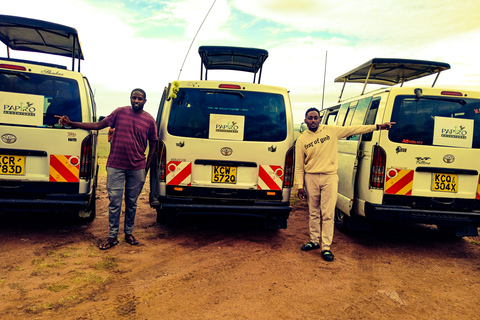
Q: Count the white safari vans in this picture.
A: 3